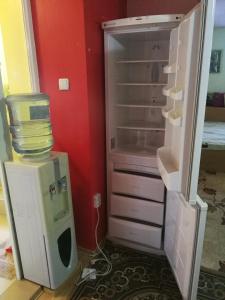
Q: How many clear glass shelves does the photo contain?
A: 4